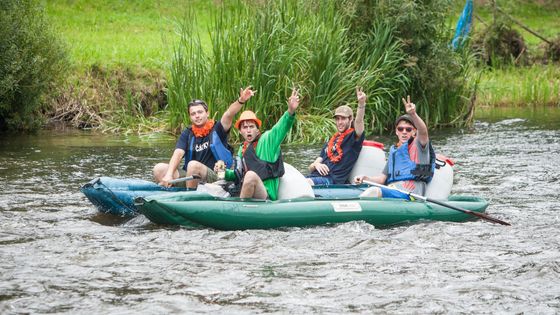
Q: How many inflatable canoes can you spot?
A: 2